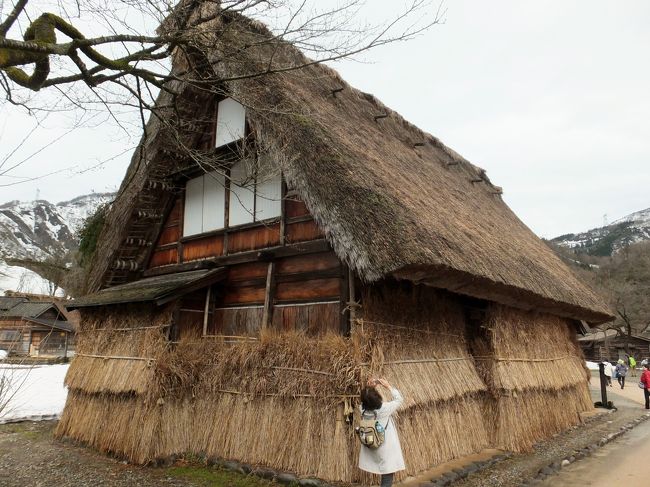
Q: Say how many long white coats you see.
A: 1